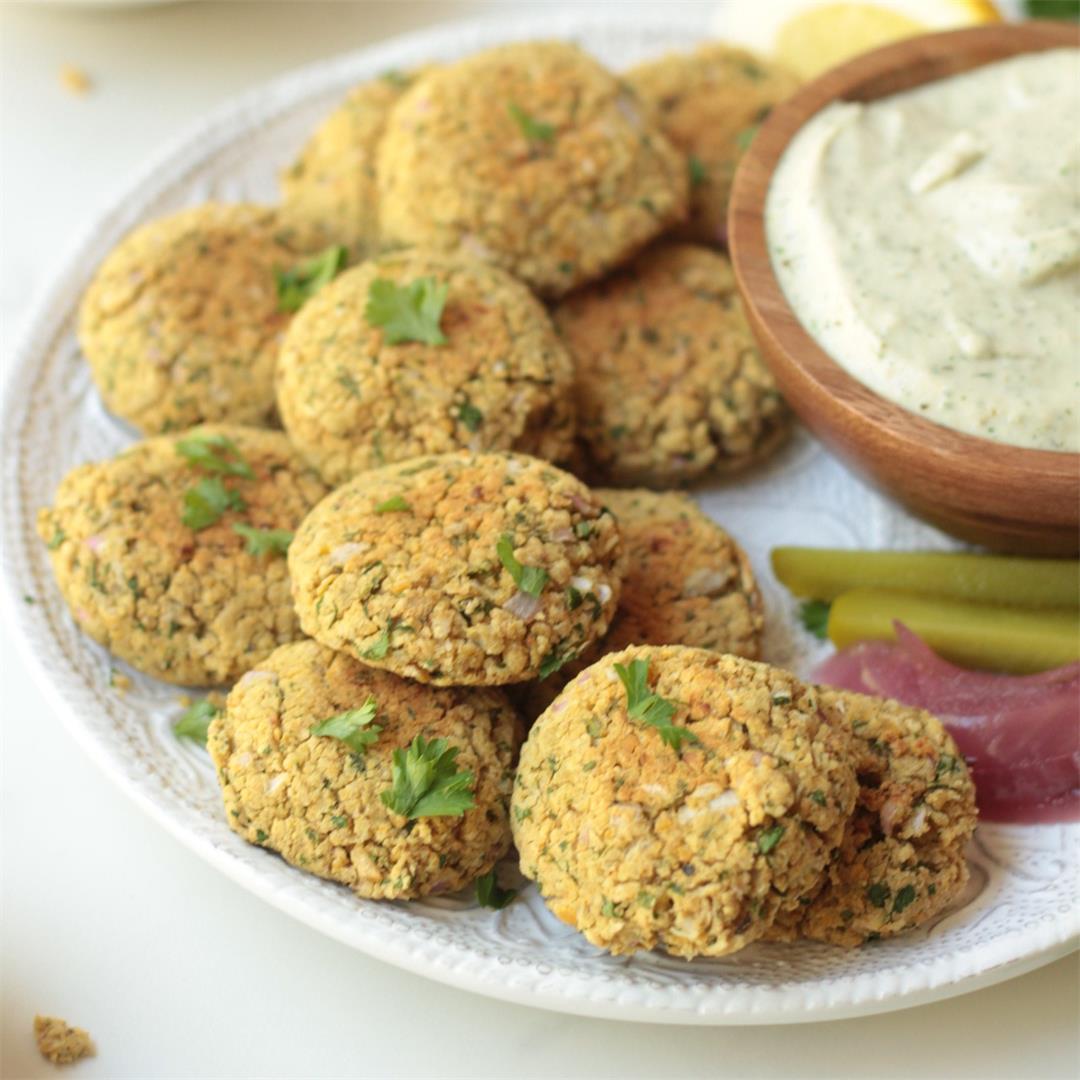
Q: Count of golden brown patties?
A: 12